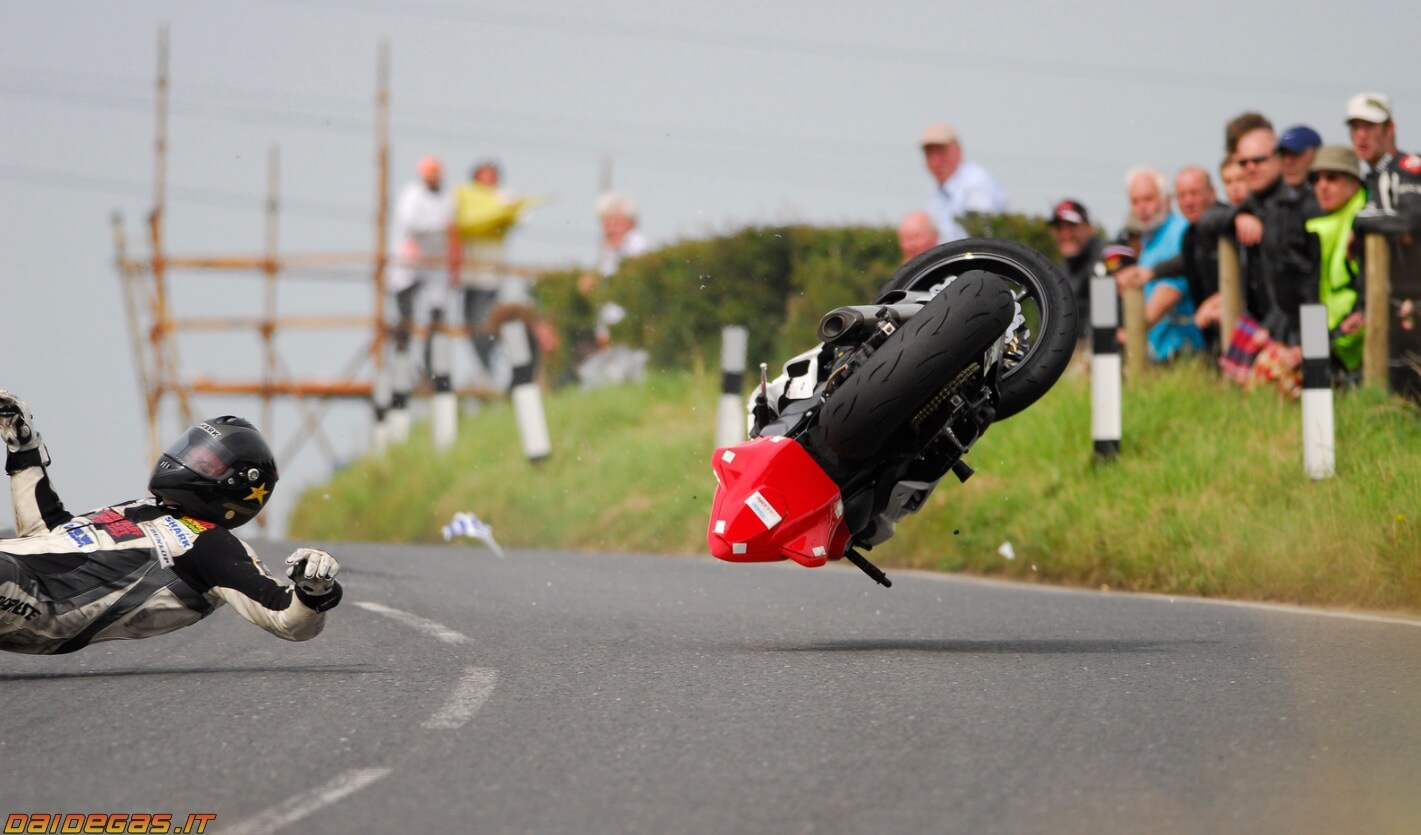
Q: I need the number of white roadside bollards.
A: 7